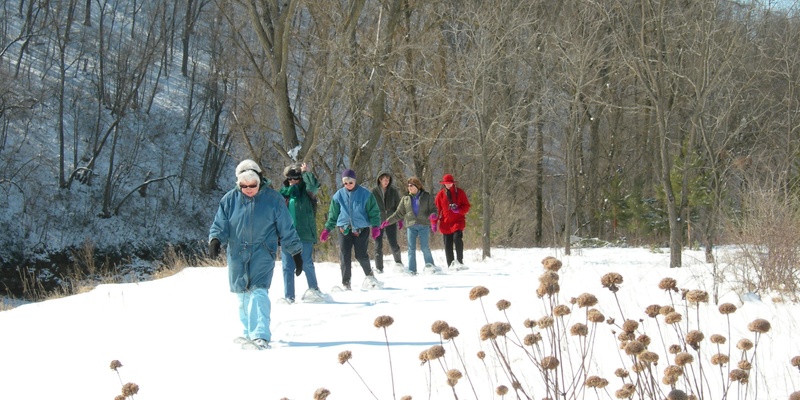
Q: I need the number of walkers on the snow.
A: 6